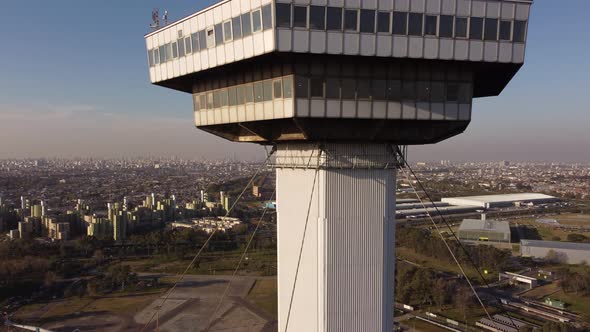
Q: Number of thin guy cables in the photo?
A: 5